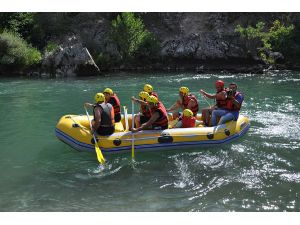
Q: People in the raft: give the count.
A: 9